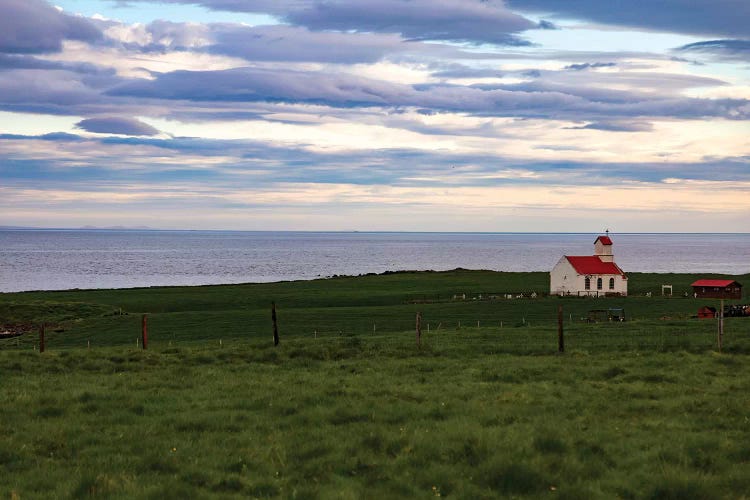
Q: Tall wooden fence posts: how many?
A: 6